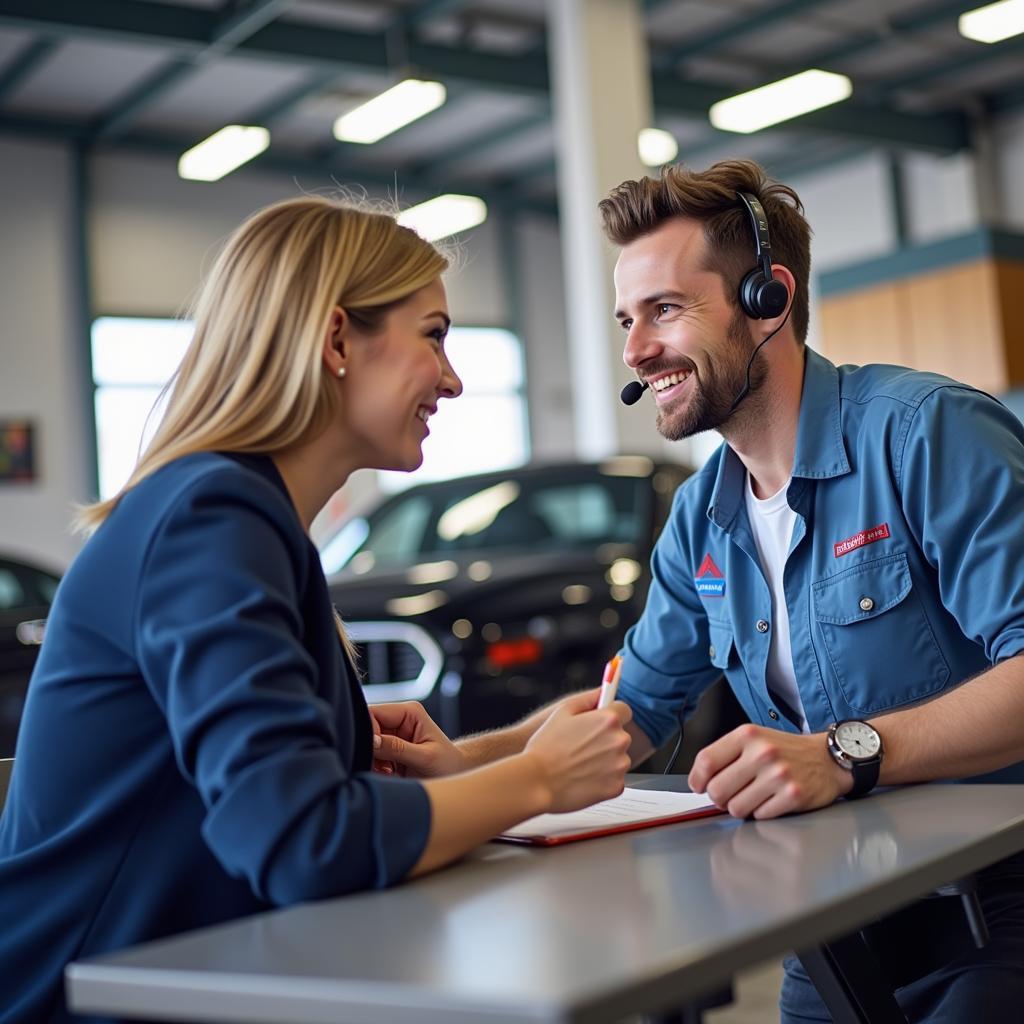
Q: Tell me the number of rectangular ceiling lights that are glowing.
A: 5